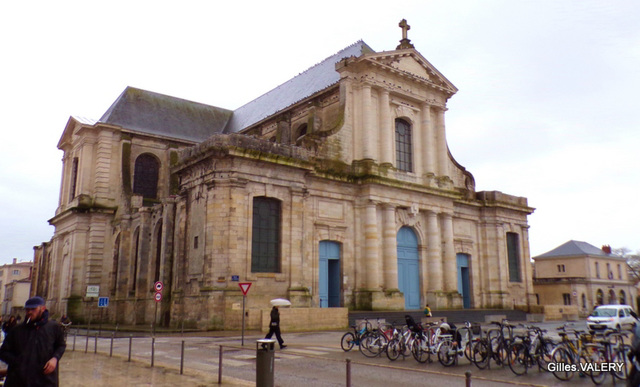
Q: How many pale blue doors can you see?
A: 3